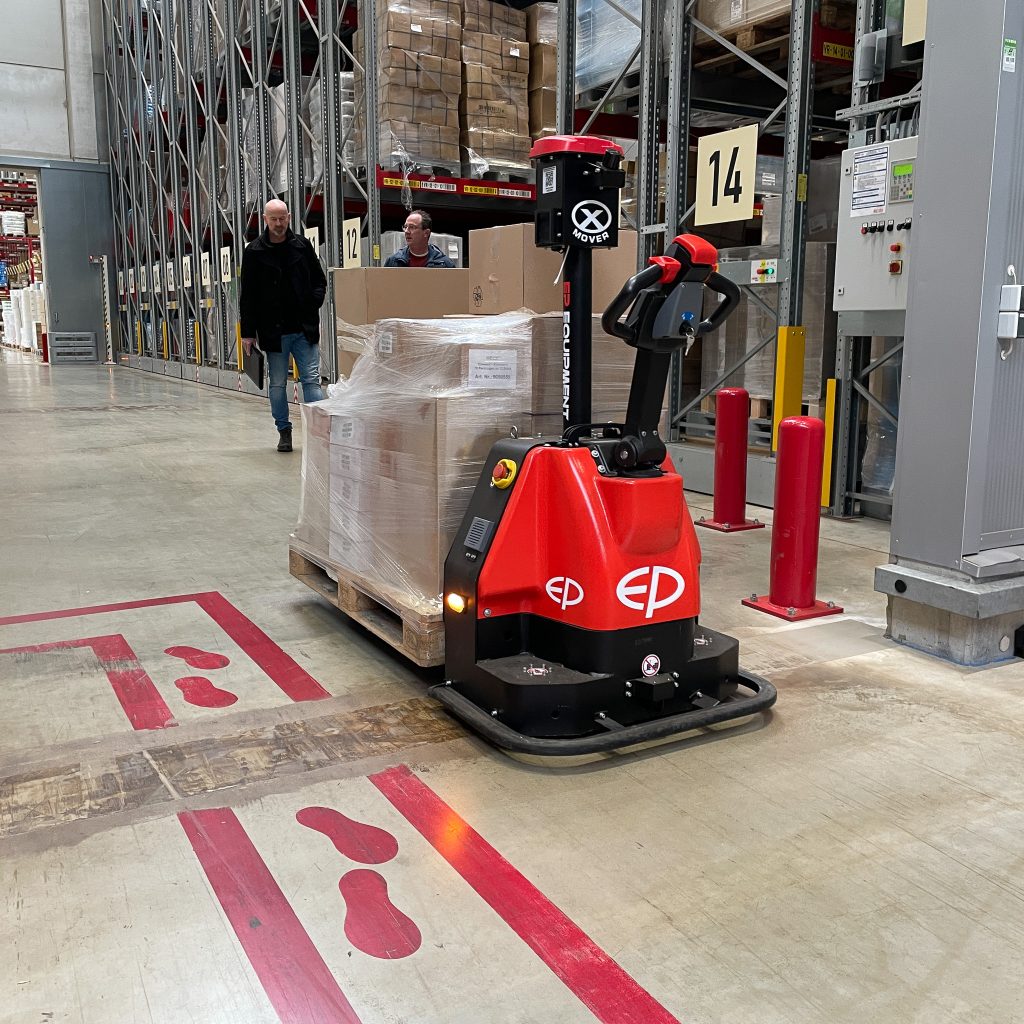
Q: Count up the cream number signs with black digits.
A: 11